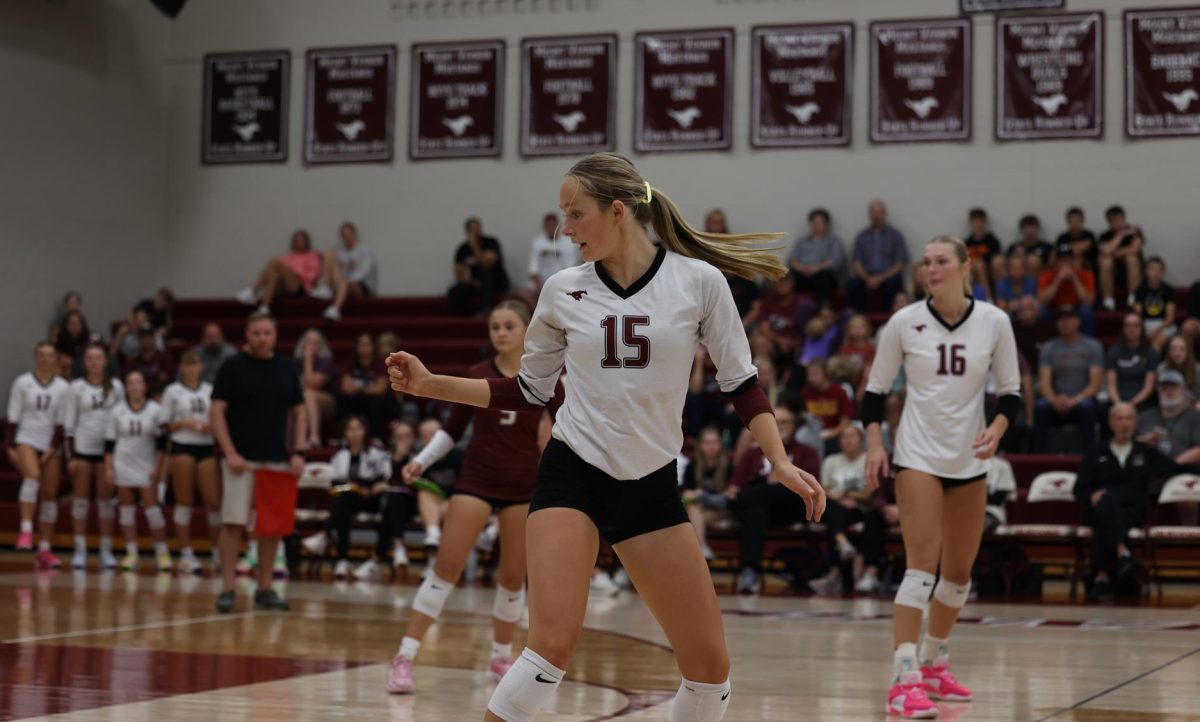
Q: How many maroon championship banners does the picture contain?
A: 9